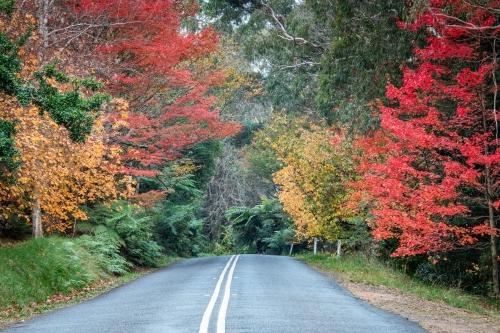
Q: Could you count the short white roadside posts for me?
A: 3